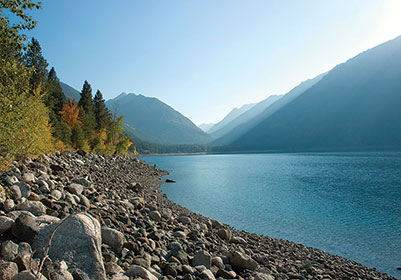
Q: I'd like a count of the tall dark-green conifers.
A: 4